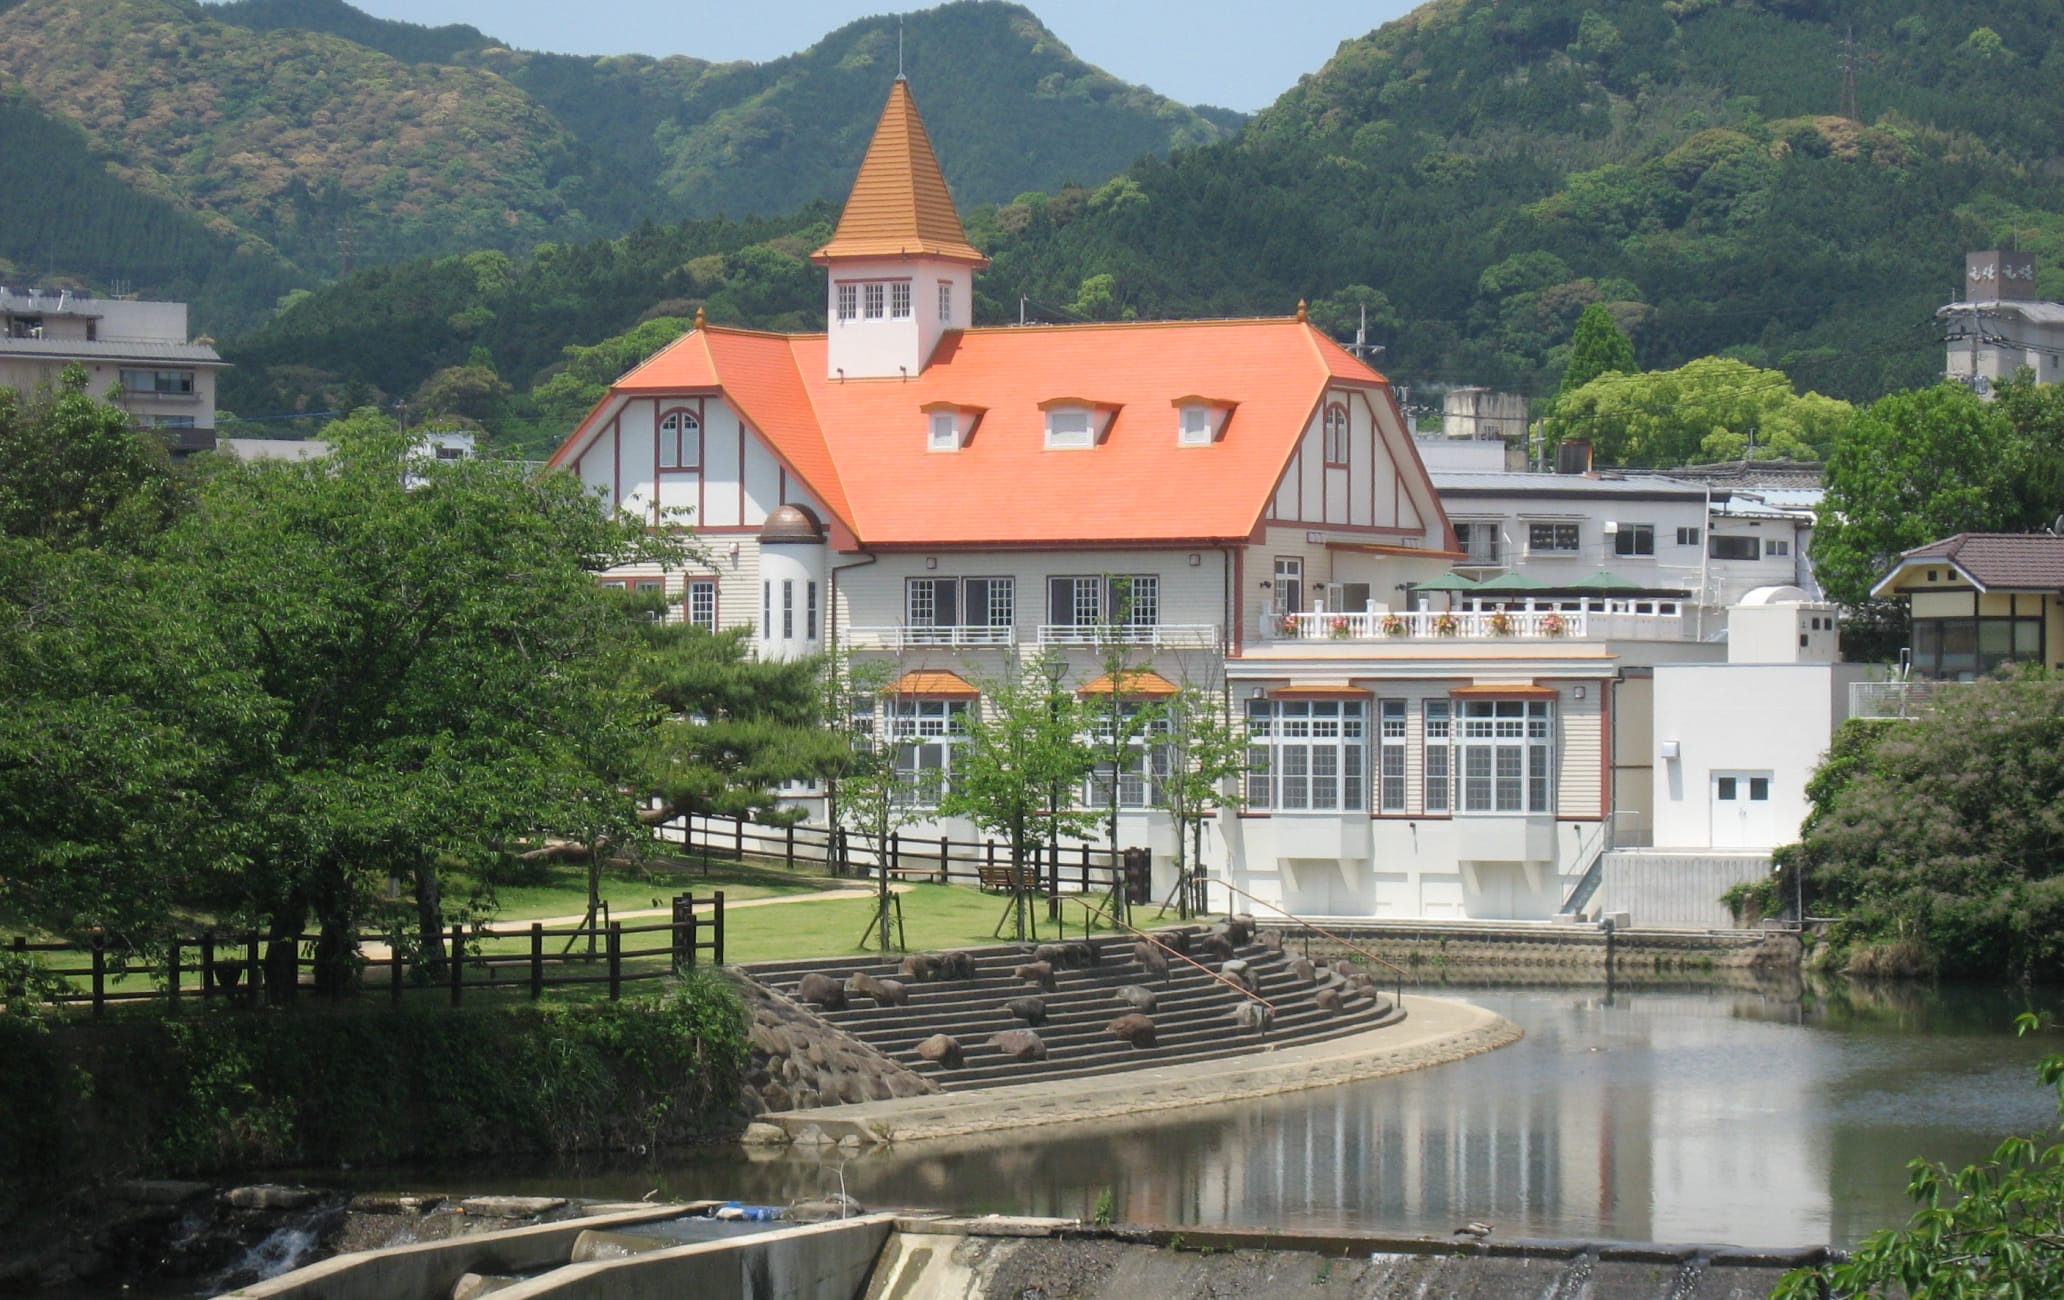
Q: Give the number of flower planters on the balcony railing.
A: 6